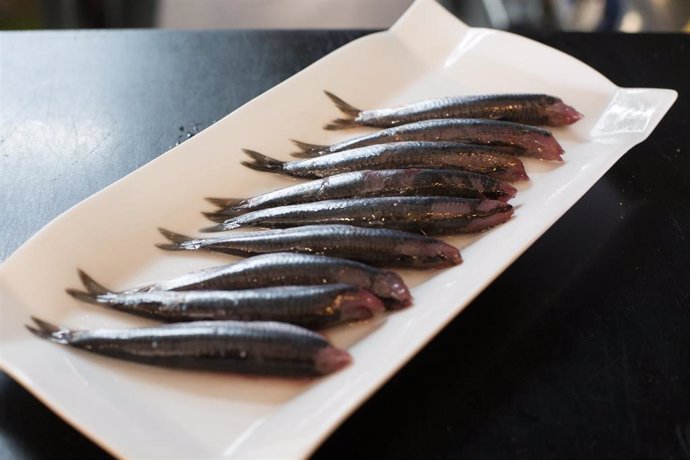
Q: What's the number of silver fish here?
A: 9